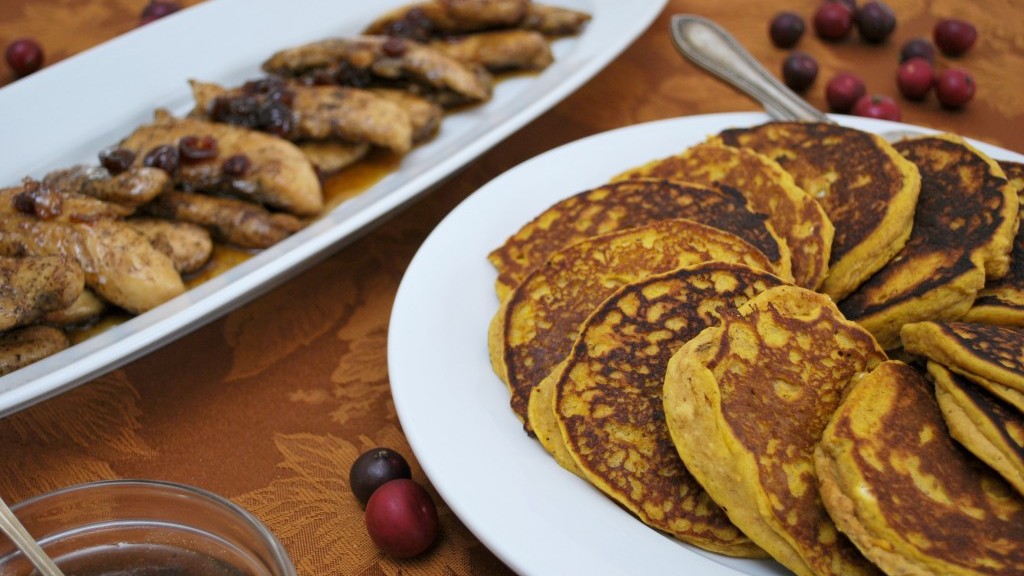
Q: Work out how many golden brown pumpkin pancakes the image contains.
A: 11